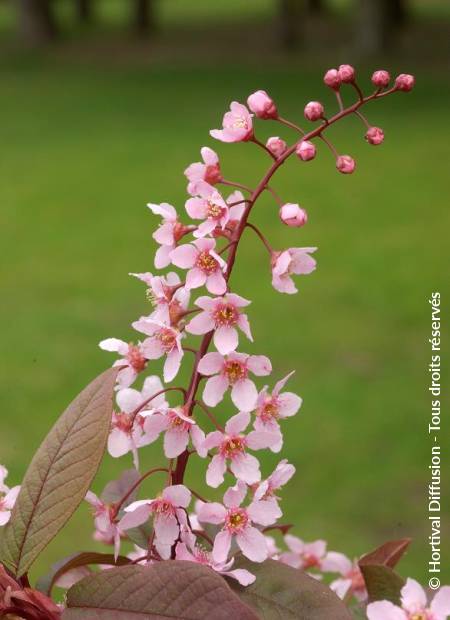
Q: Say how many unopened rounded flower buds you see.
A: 11